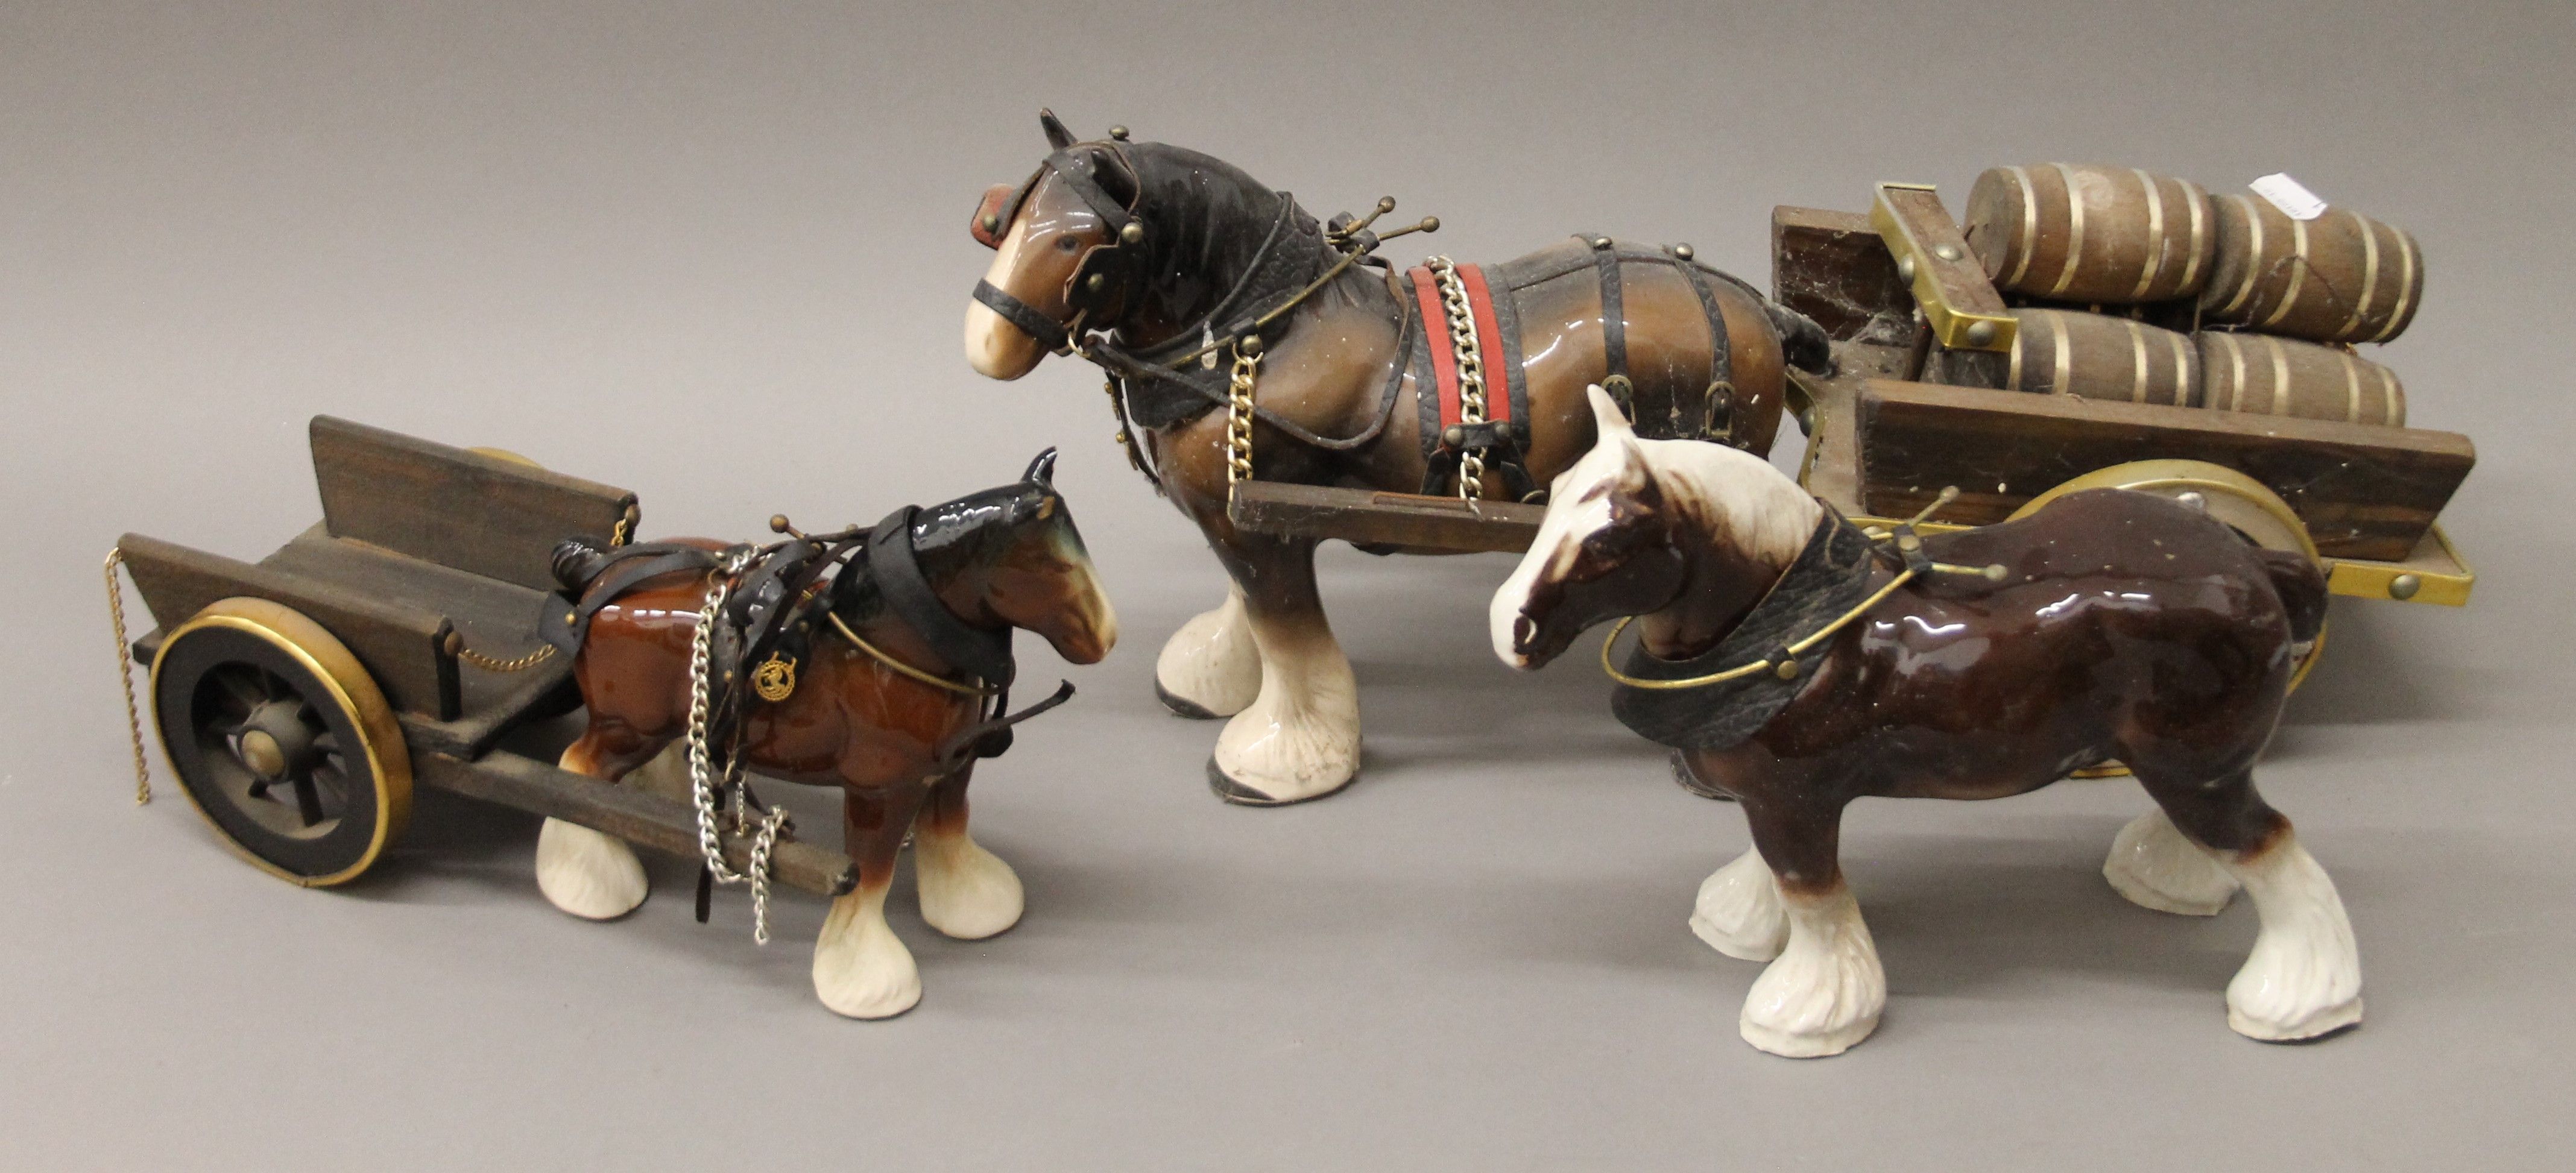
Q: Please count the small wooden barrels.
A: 4